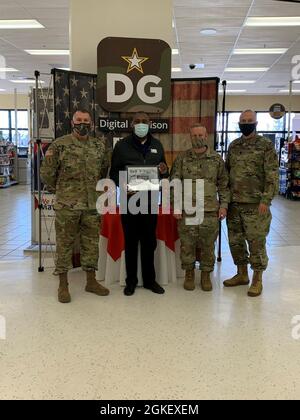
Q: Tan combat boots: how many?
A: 6